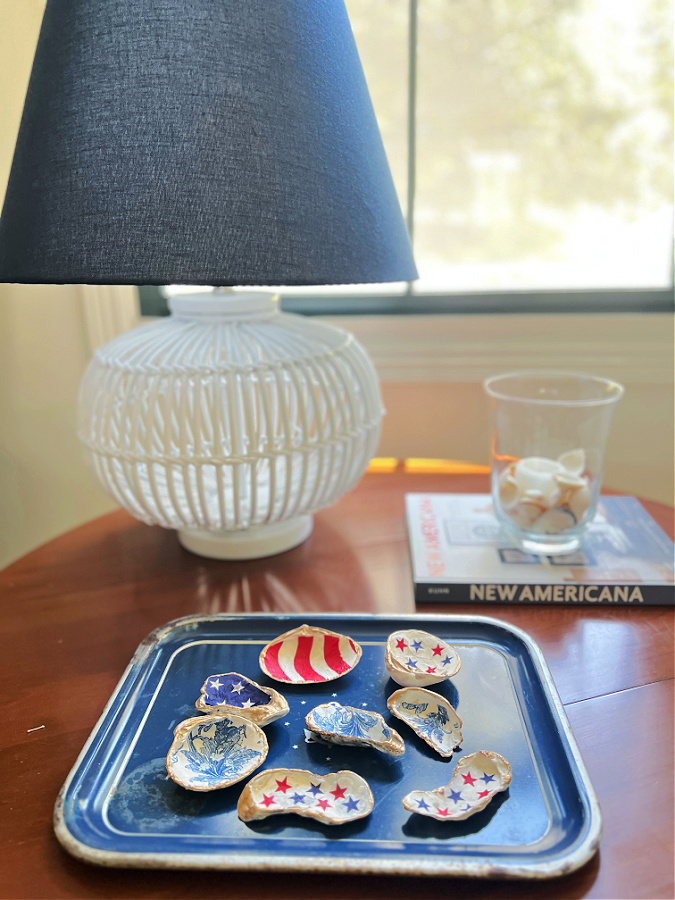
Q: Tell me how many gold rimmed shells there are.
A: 8